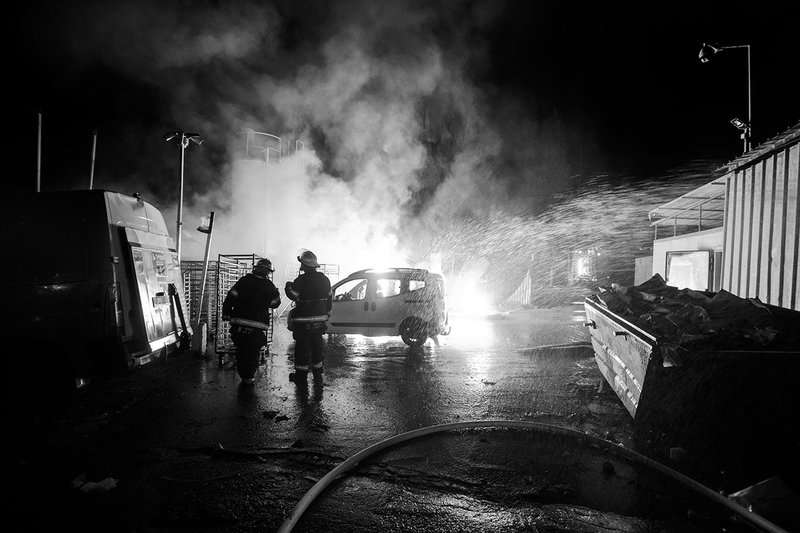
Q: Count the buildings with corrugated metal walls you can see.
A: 1